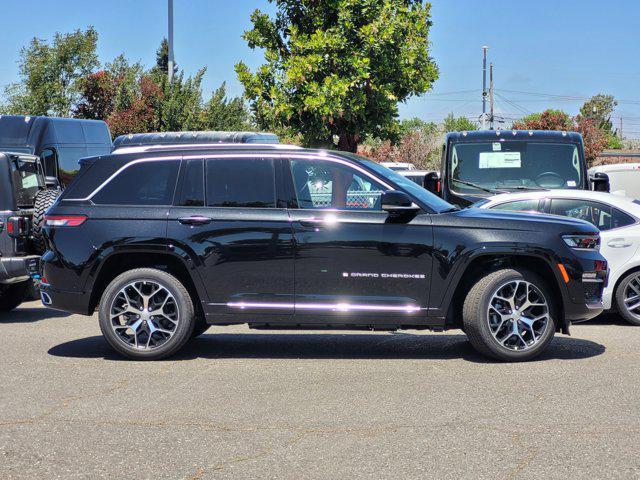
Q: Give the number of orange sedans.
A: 0